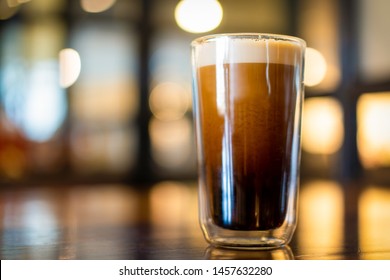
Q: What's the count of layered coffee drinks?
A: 1